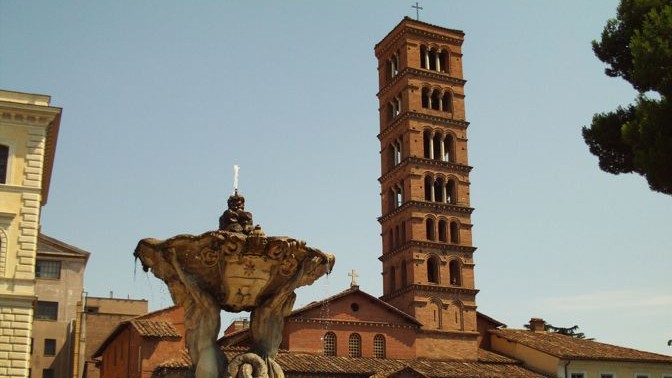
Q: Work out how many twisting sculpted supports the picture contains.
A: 2